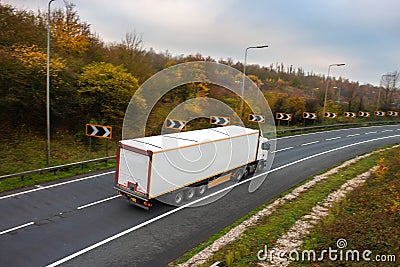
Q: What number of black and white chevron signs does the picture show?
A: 11